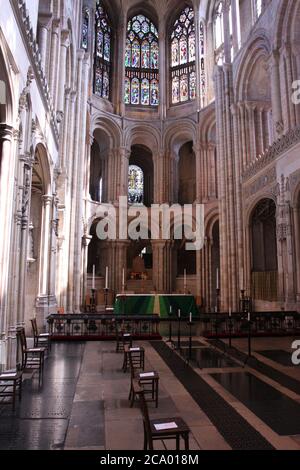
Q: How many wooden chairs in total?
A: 7